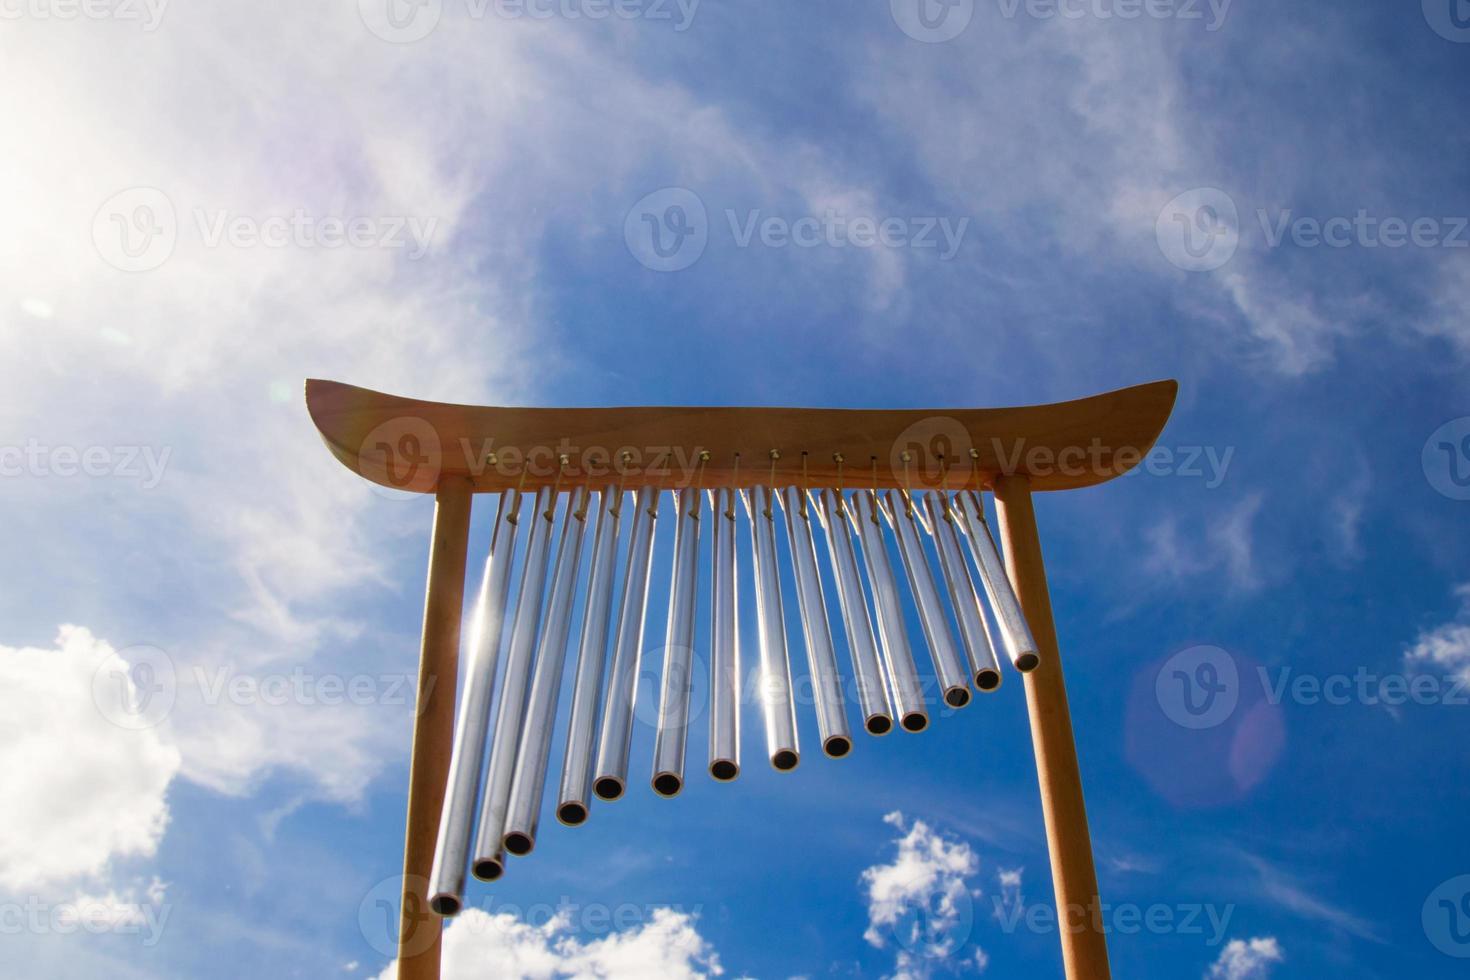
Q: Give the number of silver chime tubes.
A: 14